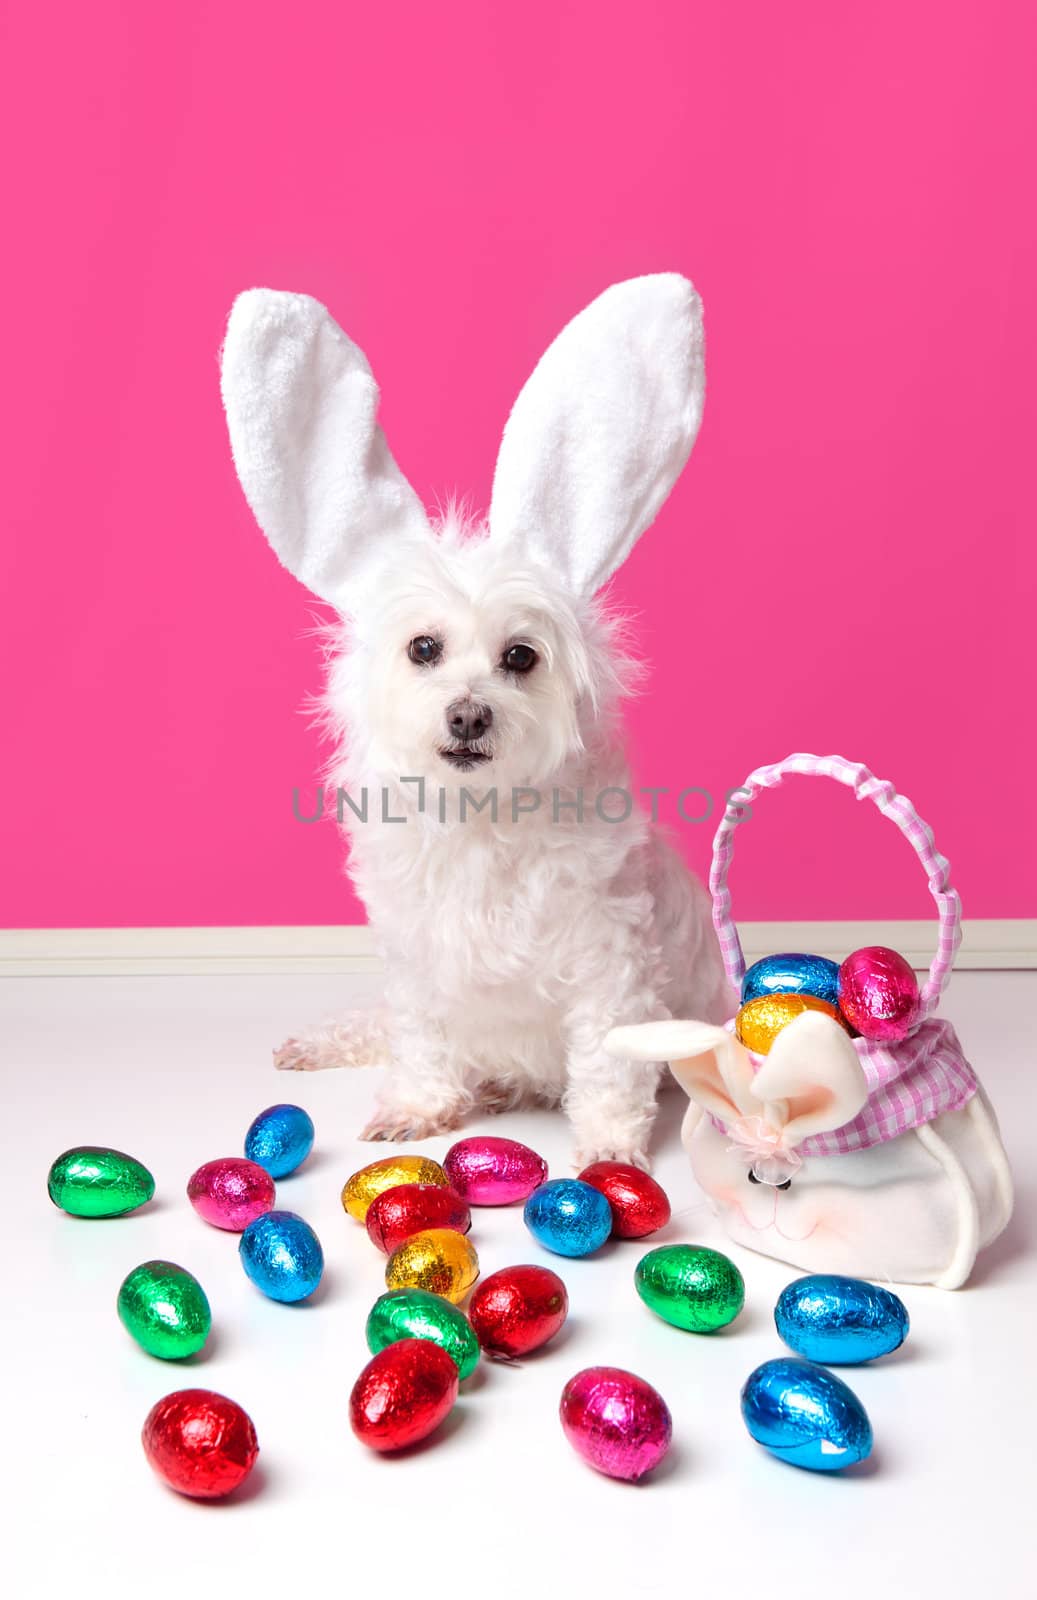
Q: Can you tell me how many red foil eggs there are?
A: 5